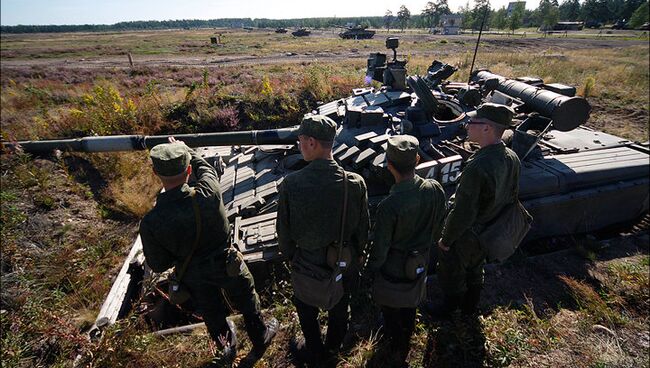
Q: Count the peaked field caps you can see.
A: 4